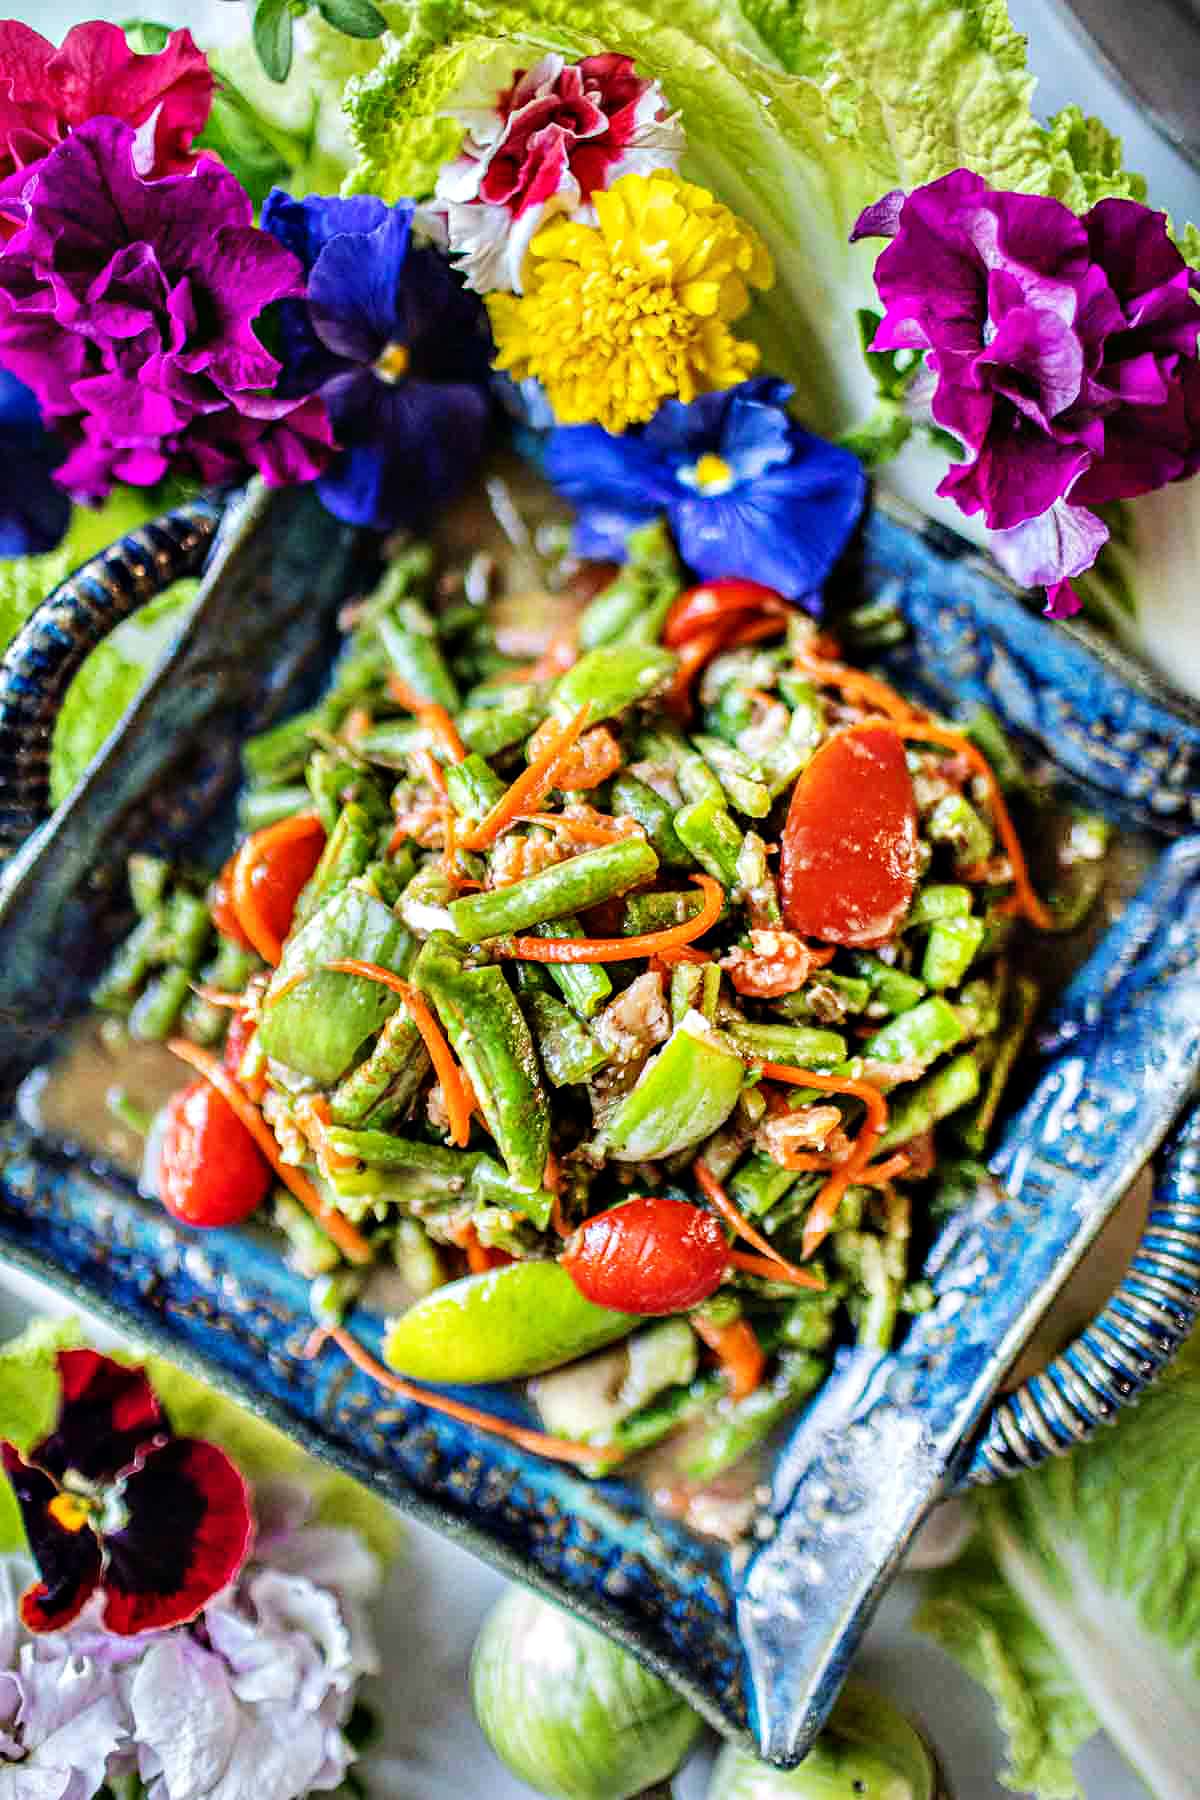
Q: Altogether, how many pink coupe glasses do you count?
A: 0